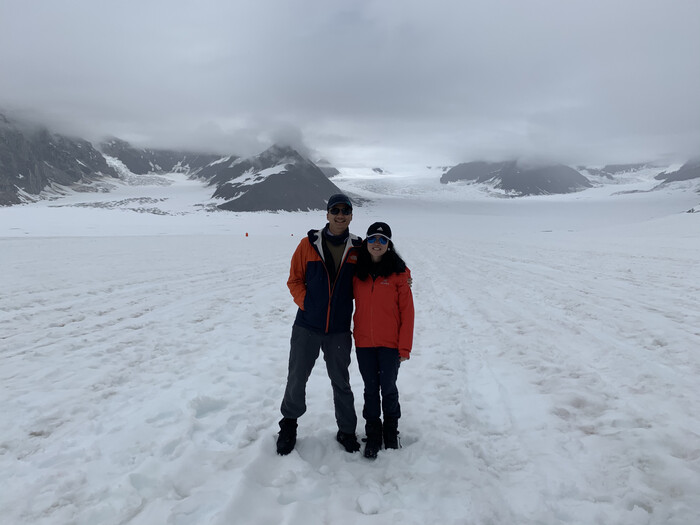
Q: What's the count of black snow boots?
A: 4